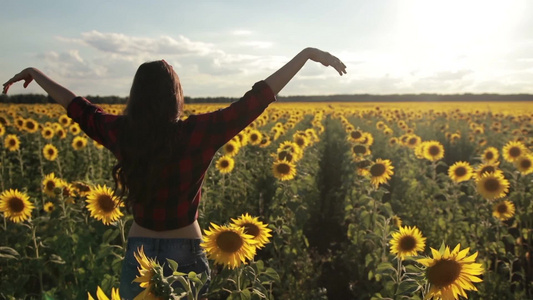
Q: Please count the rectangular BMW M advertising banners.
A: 0